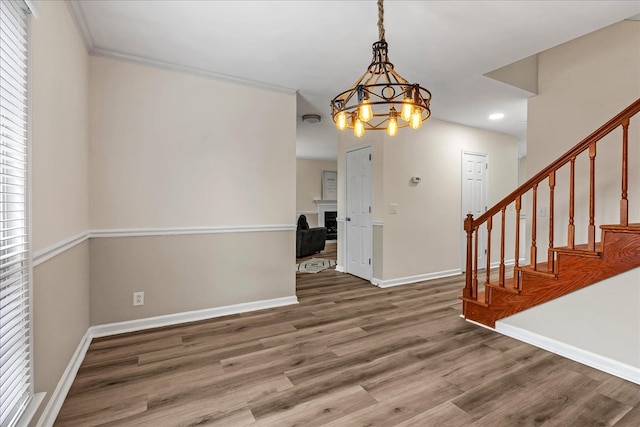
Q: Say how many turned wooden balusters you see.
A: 9